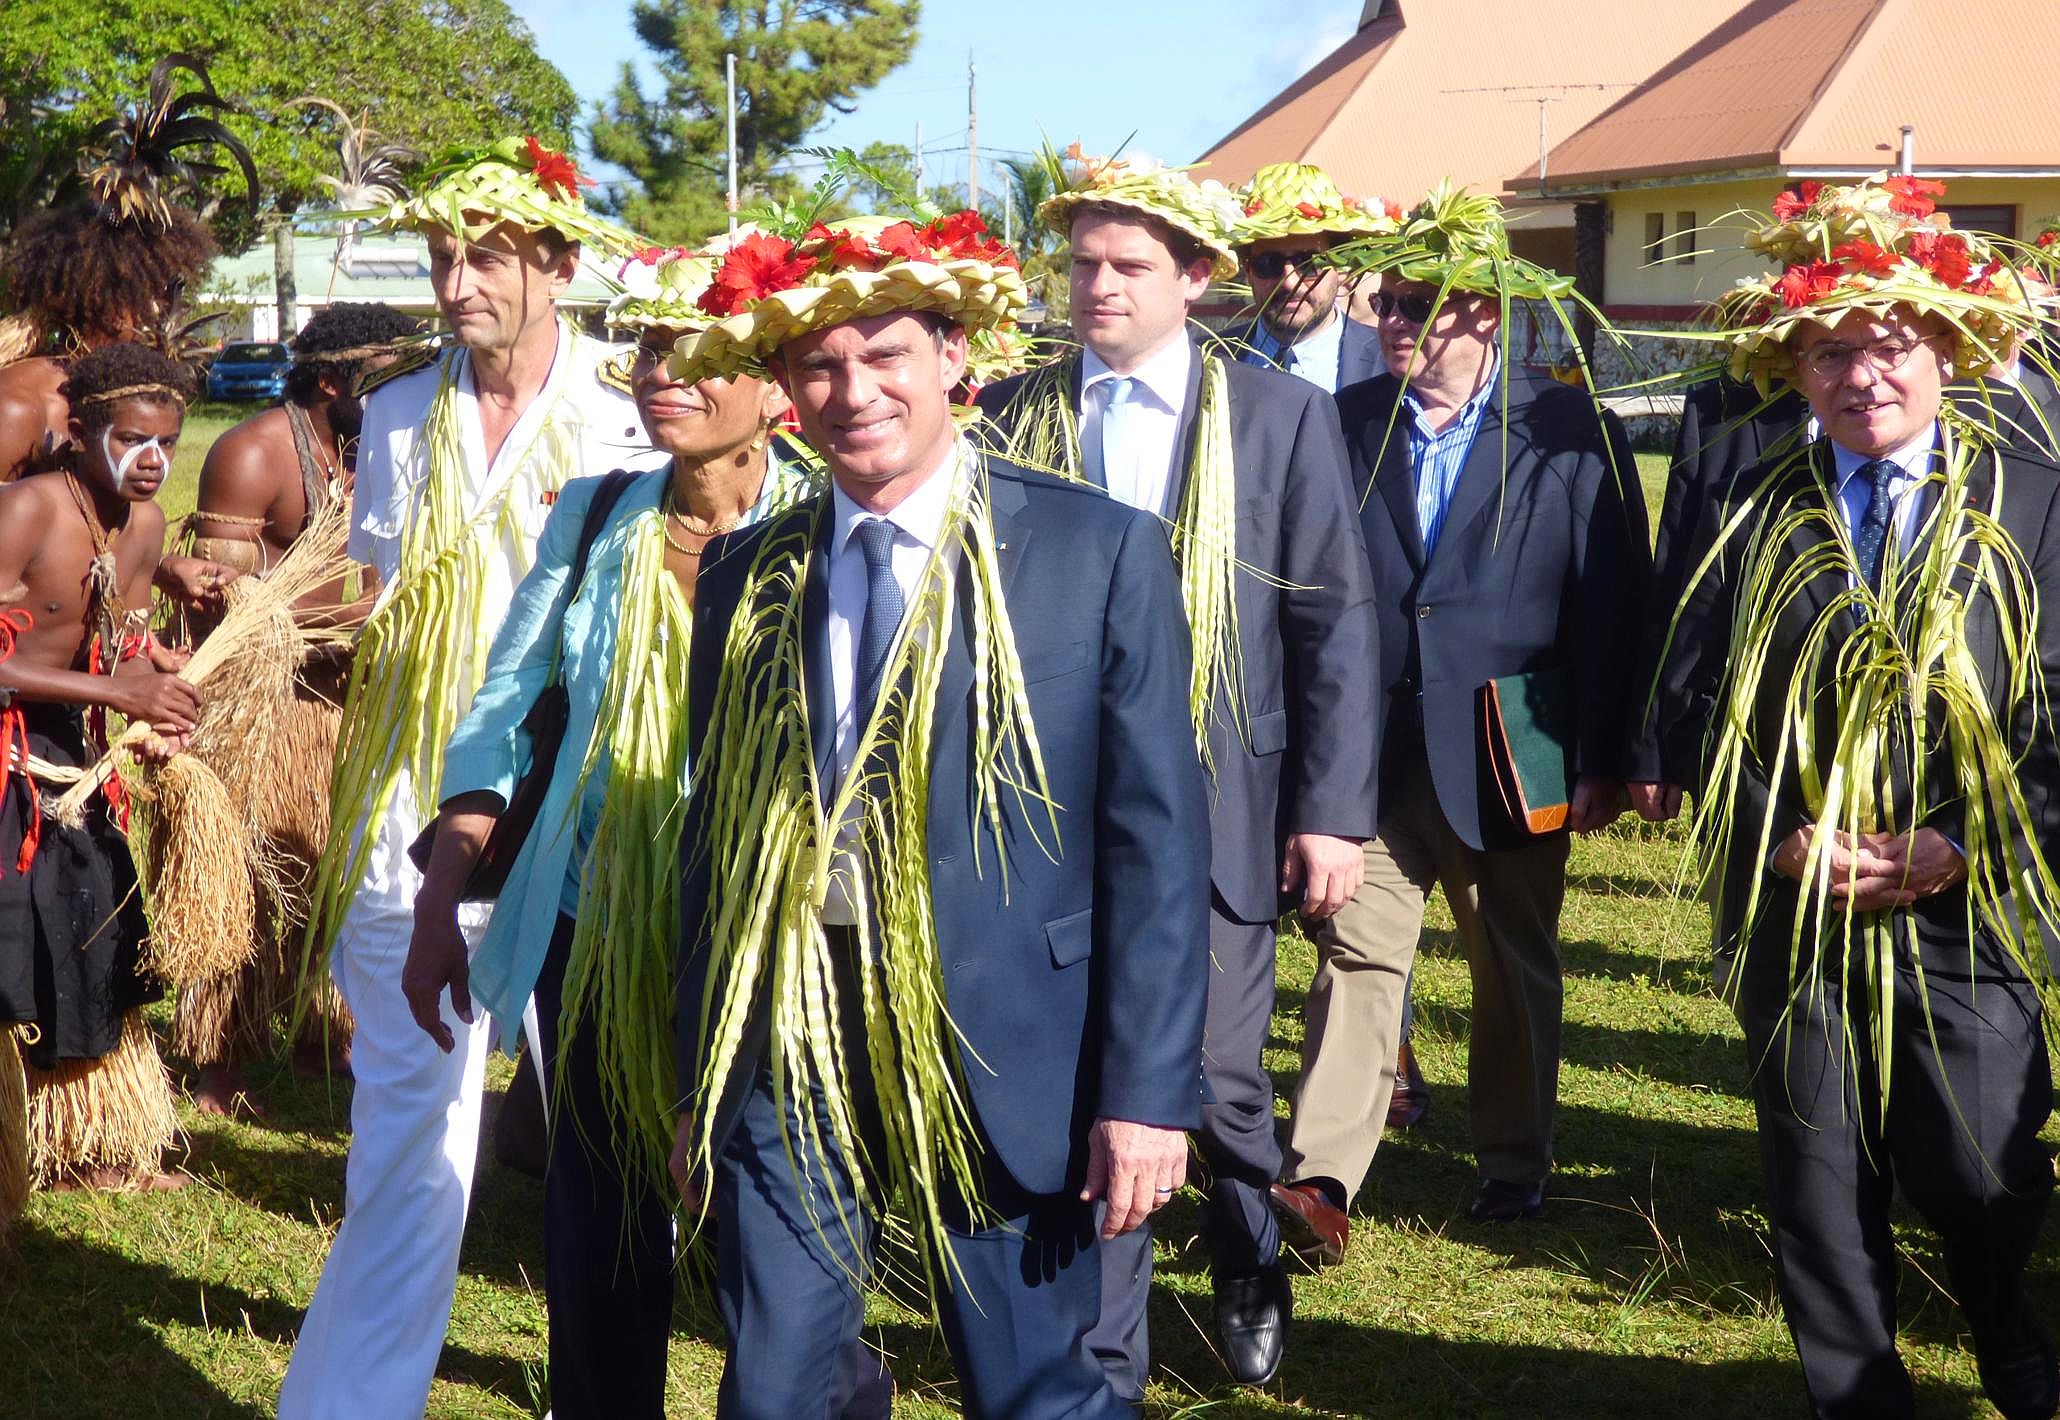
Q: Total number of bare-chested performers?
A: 3